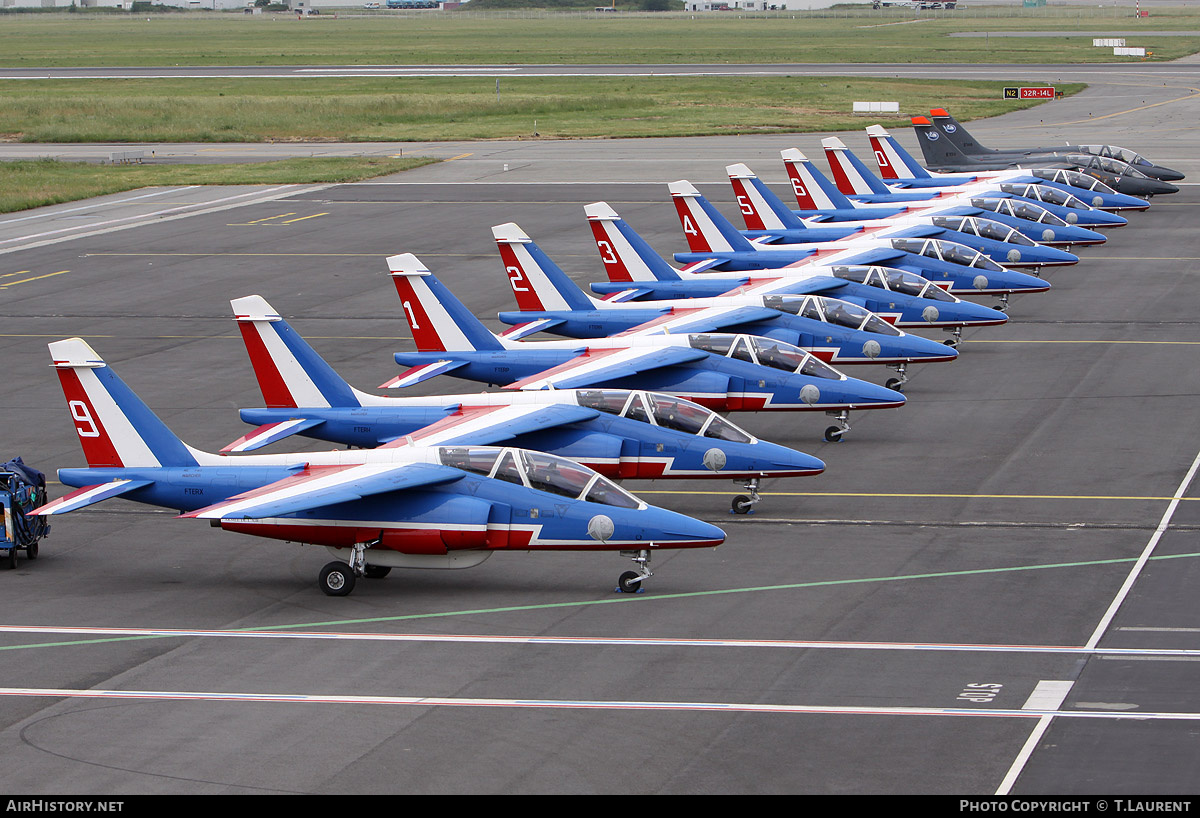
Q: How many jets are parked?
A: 12